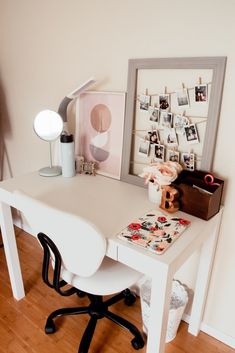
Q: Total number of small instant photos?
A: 14